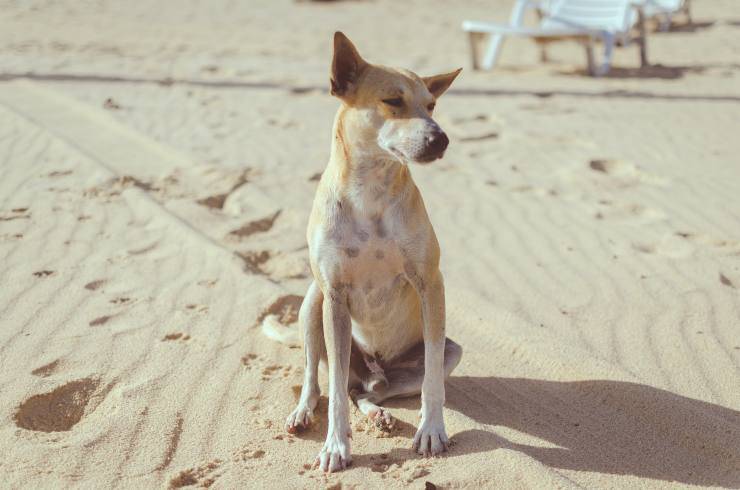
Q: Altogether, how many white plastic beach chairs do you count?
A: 2